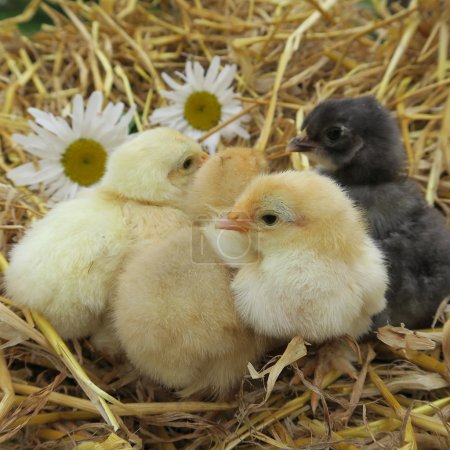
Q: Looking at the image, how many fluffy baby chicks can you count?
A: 5